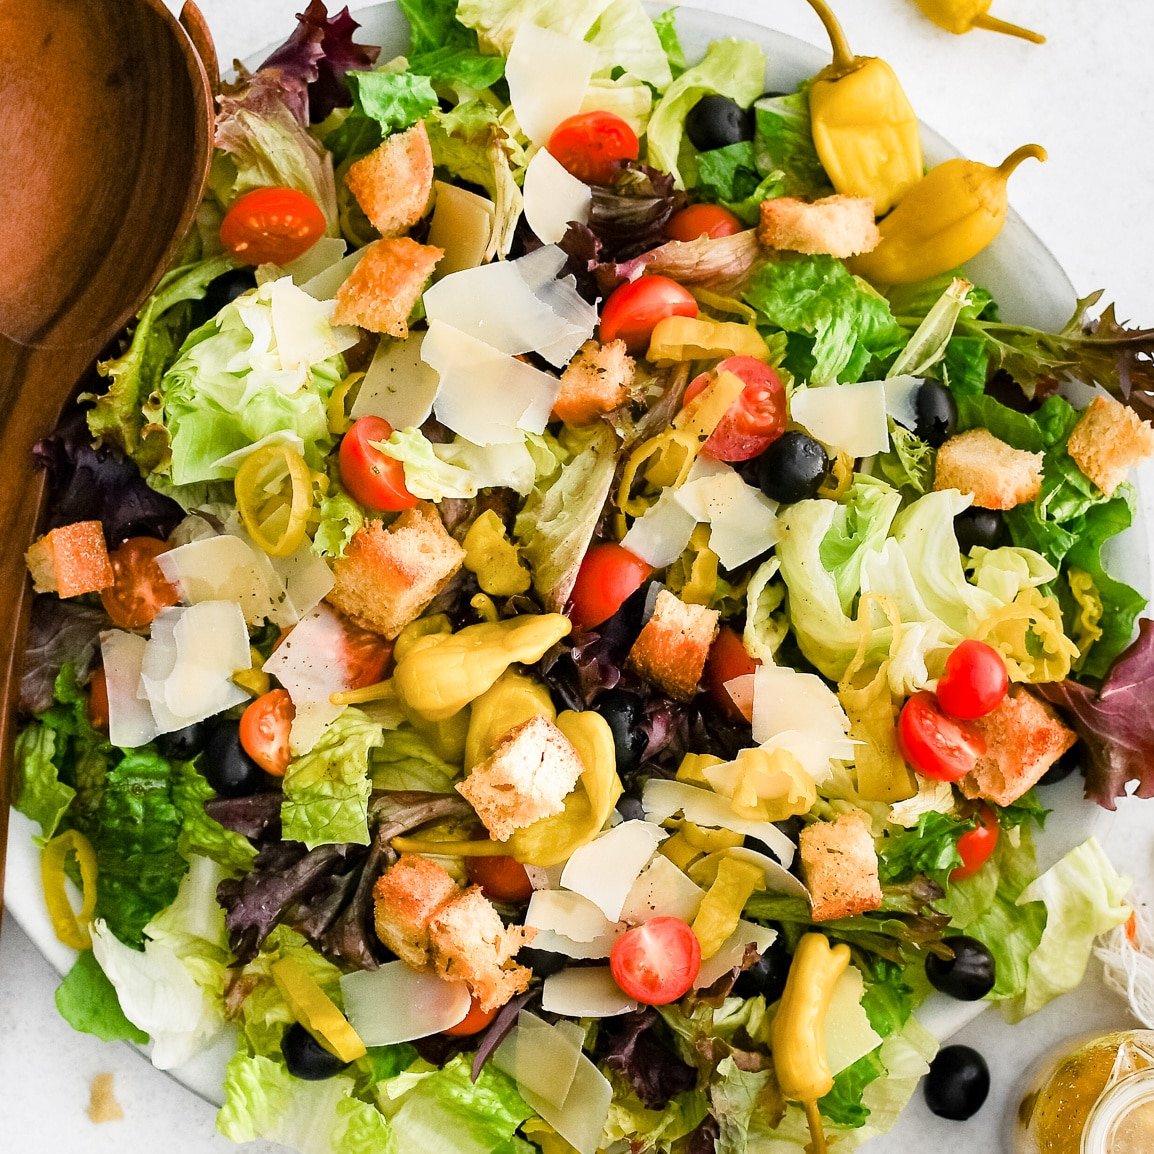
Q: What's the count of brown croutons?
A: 14